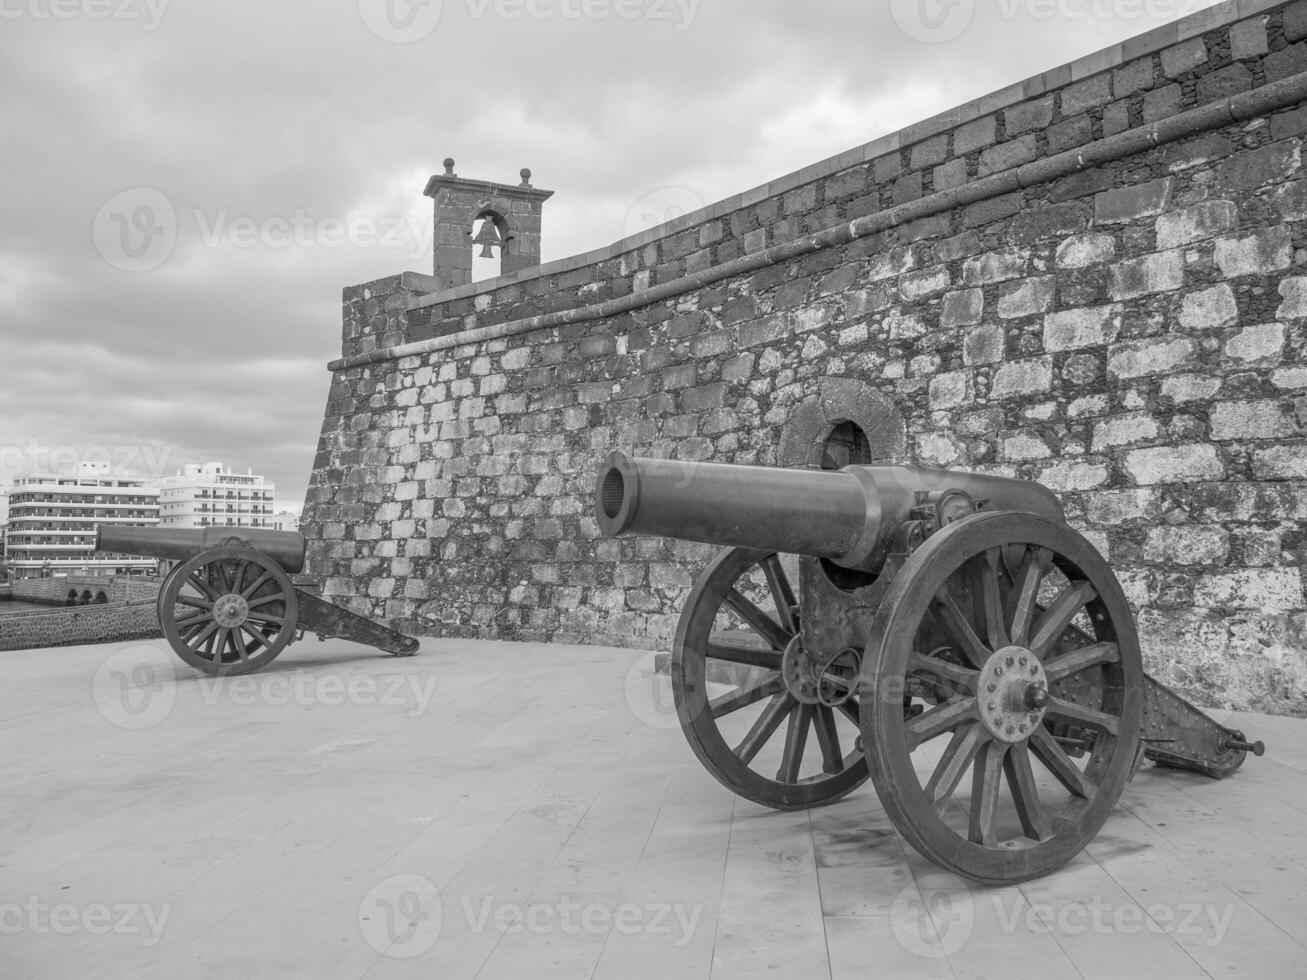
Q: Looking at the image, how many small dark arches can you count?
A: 3